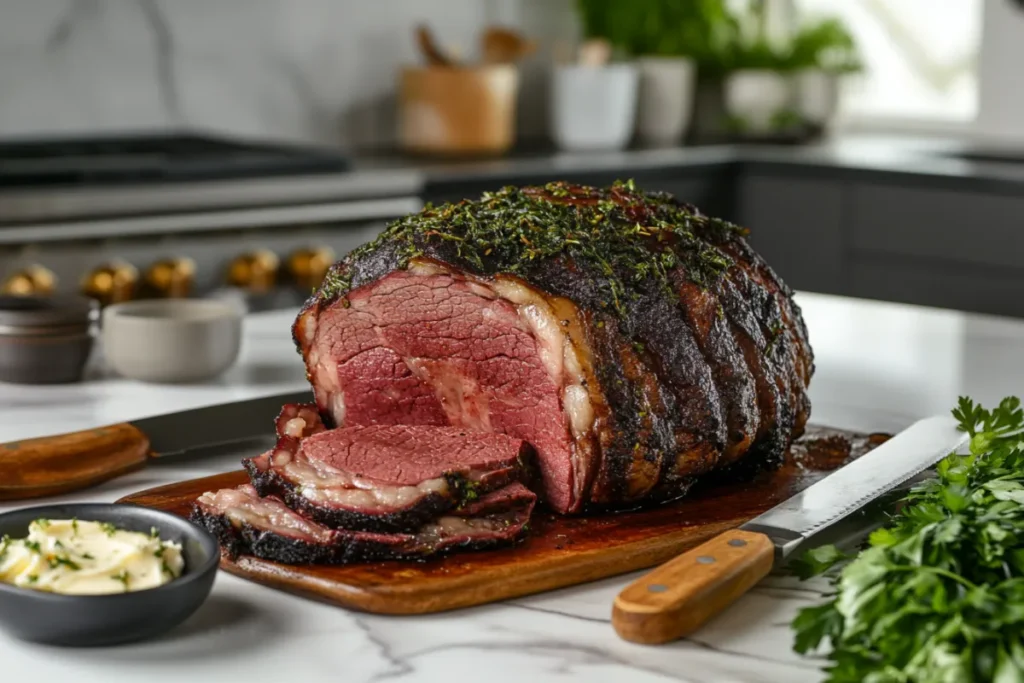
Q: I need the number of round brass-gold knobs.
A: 5